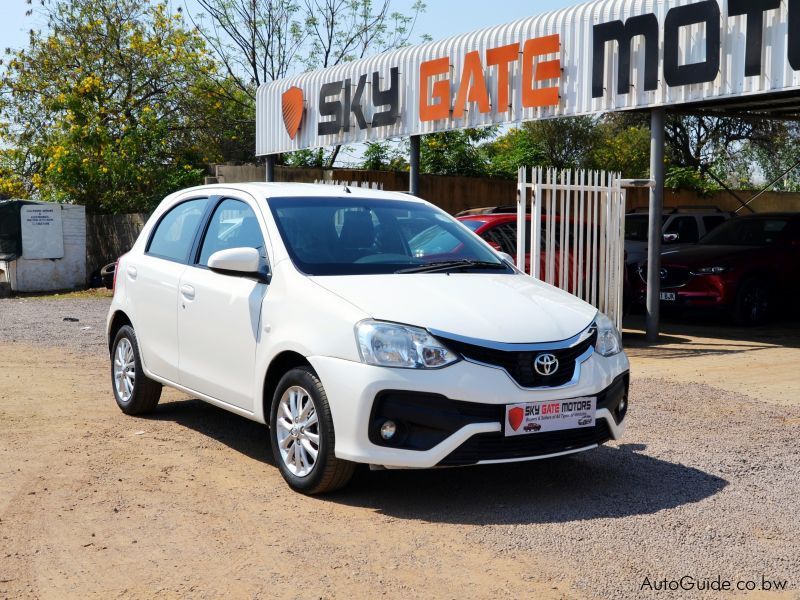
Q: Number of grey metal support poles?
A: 3